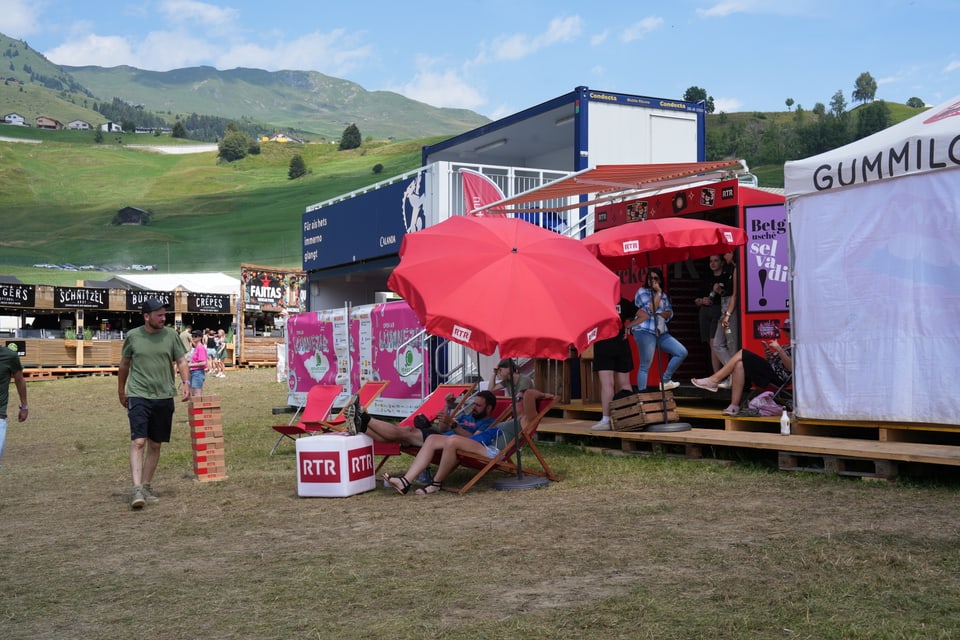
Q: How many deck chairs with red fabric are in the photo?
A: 5